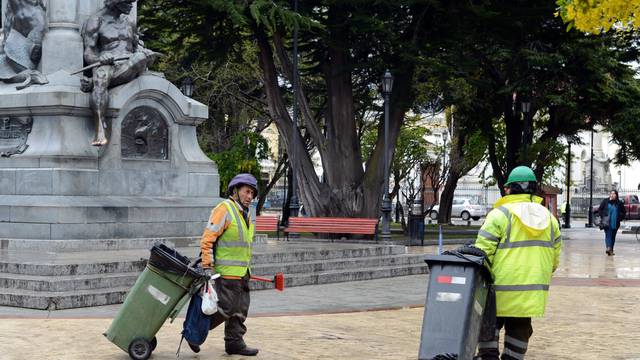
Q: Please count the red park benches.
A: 2